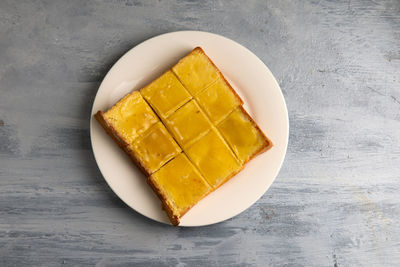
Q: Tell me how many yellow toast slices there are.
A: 9